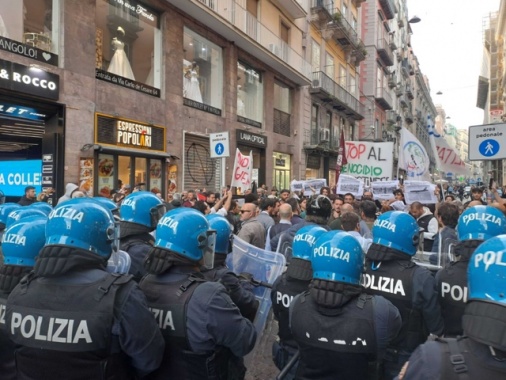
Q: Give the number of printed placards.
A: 5